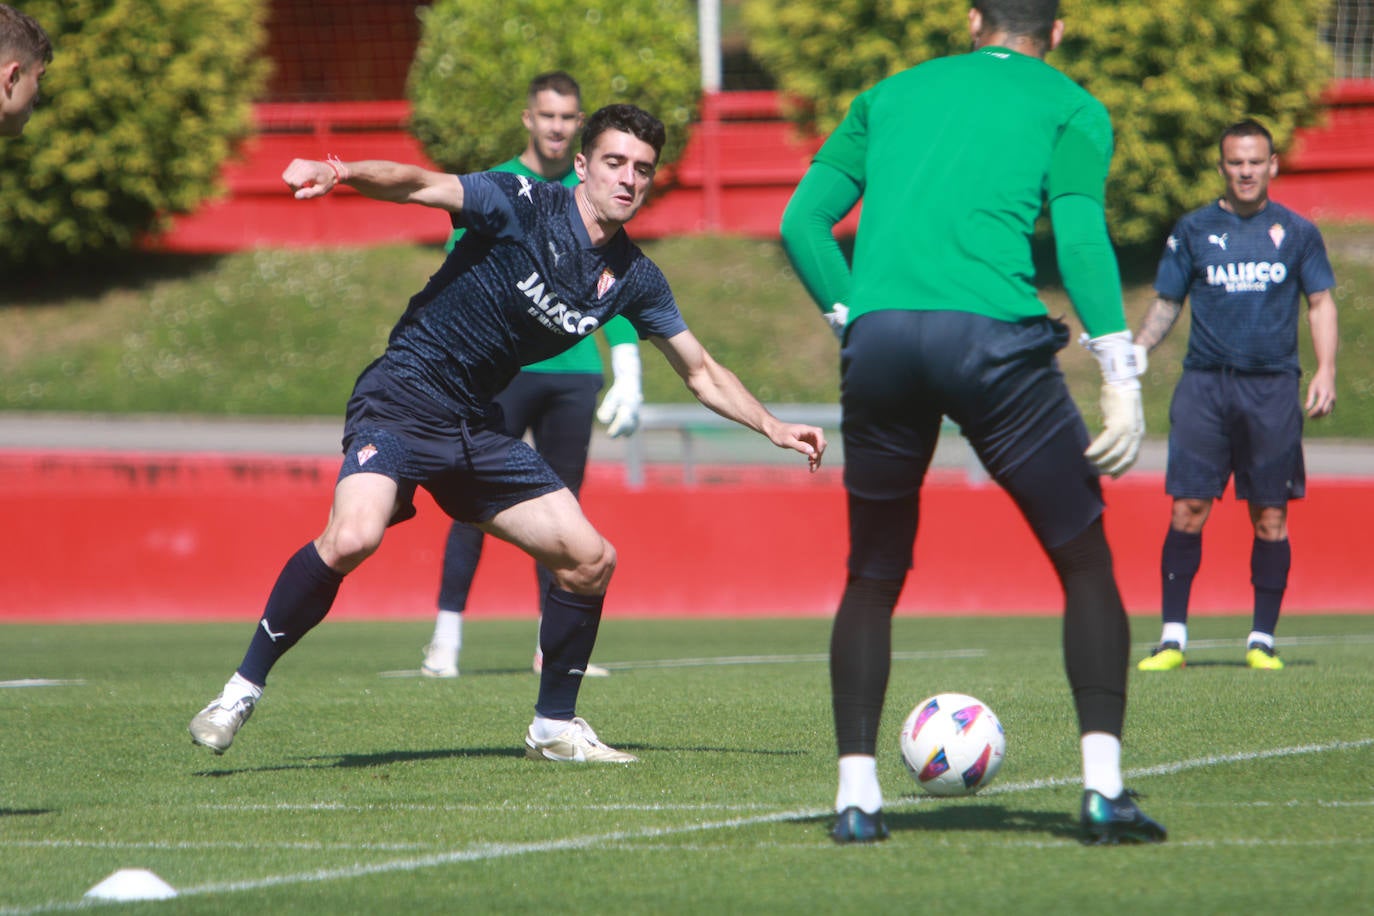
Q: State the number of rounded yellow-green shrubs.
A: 3